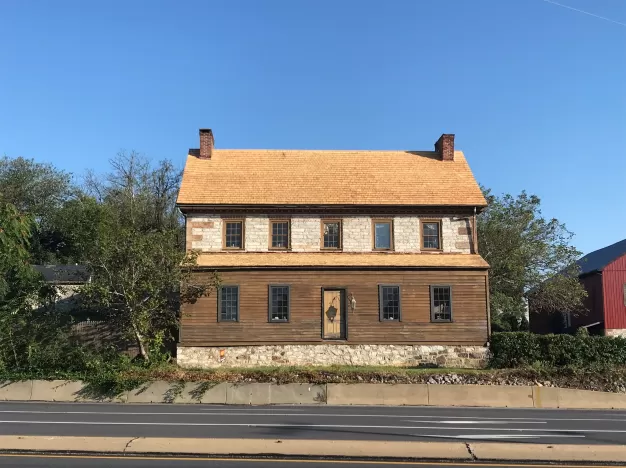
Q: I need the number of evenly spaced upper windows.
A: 5